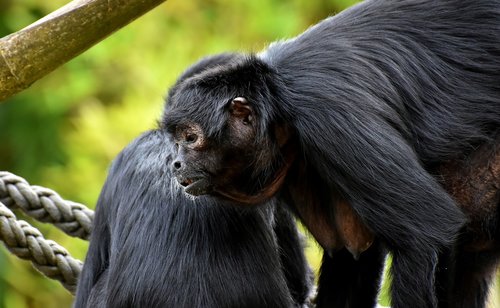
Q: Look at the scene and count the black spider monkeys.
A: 2